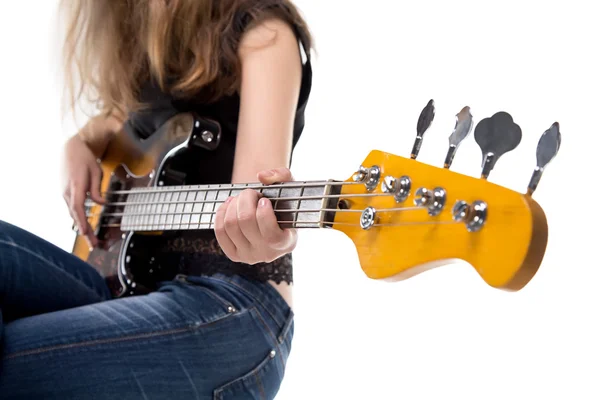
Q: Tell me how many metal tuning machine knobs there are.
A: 4